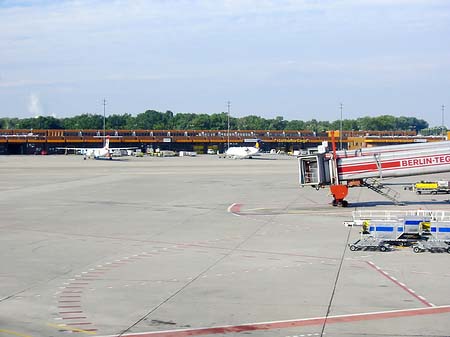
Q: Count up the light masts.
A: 4